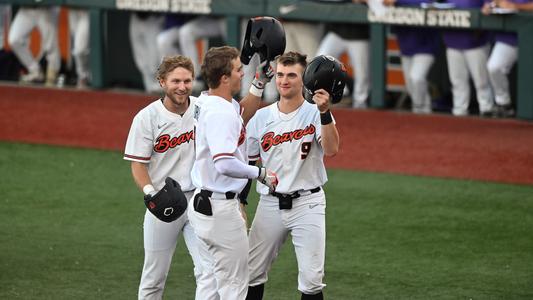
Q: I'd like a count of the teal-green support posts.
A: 4